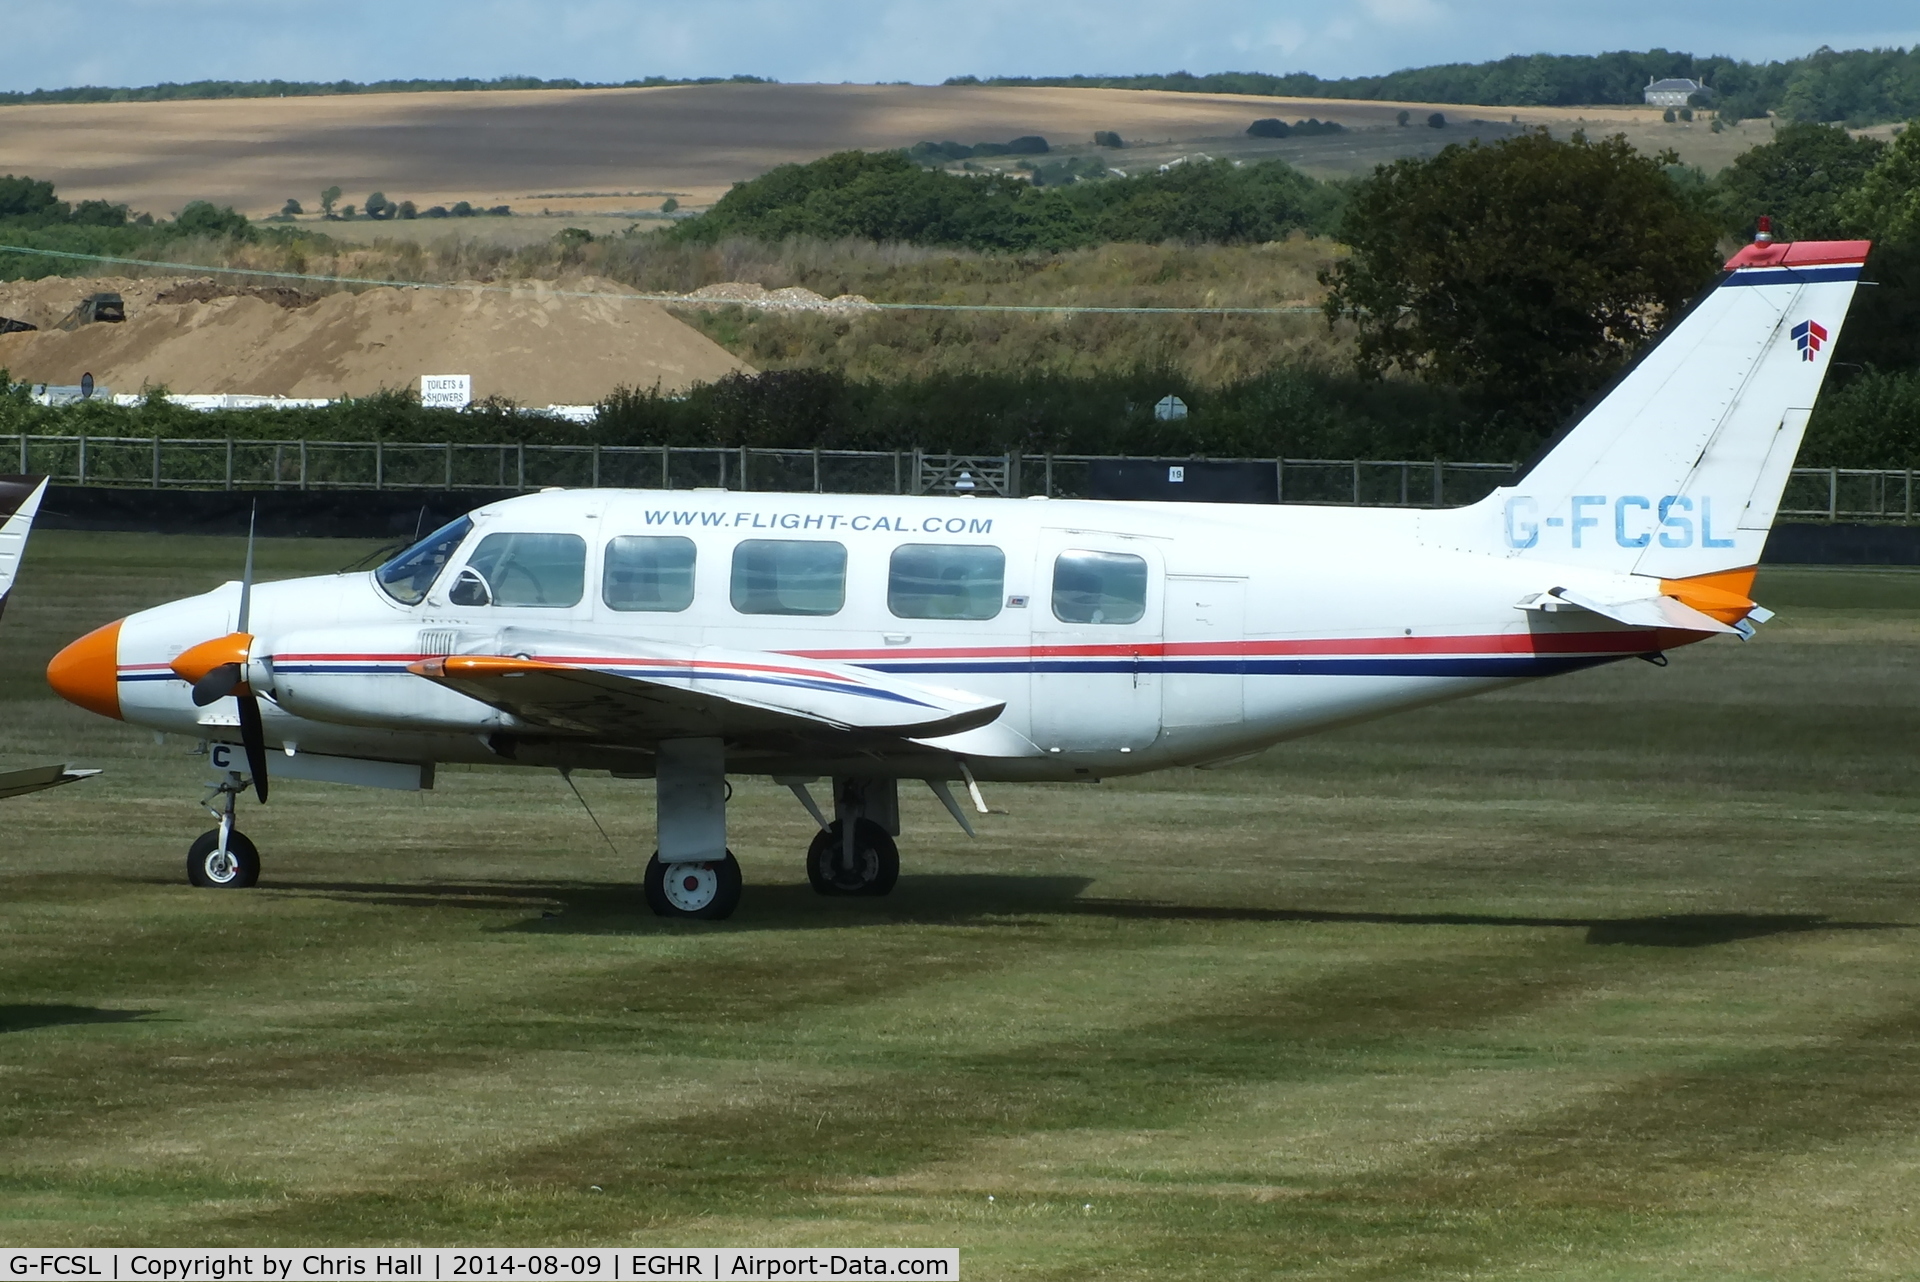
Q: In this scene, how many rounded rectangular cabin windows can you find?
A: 4